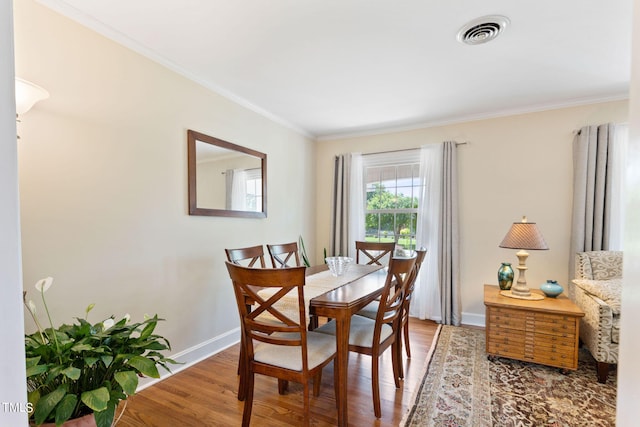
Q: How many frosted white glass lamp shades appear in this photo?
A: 1